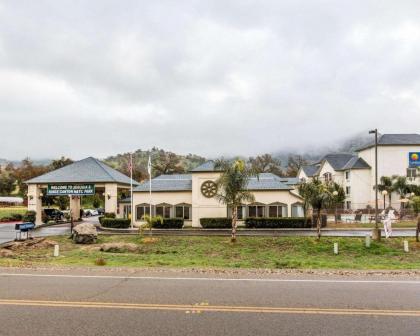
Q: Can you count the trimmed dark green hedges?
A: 4